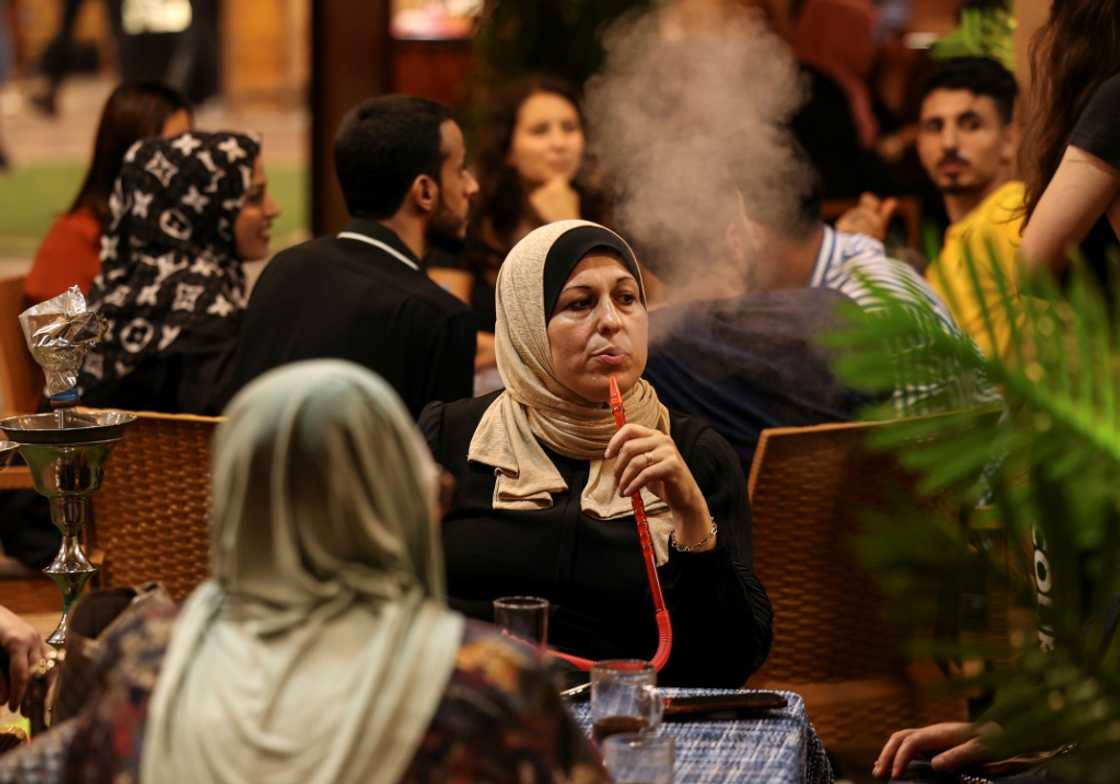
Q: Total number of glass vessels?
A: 3